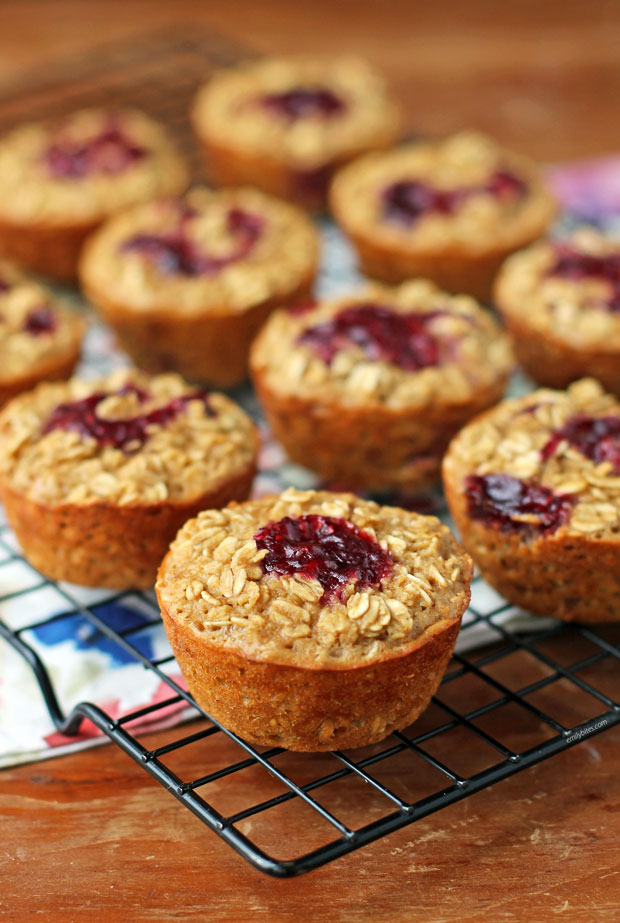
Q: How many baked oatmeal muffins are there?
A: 10